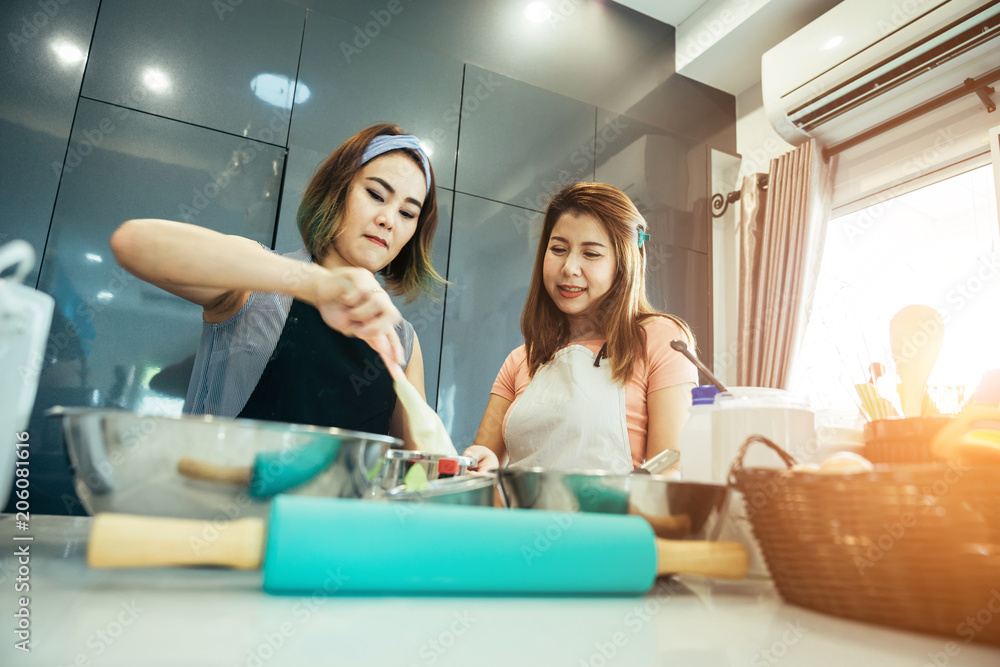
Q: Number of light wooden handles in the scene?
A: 2